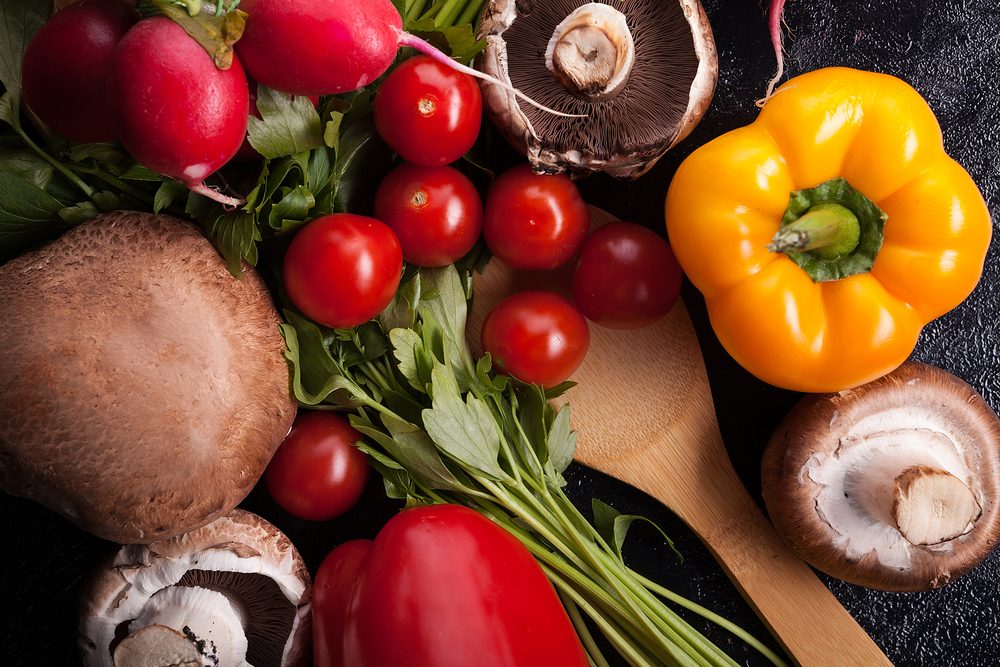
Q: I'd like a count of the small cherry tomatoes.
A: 7